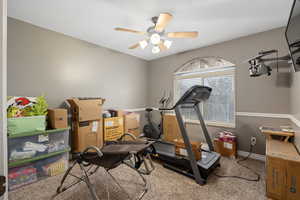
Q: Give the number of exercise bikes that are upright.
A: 1